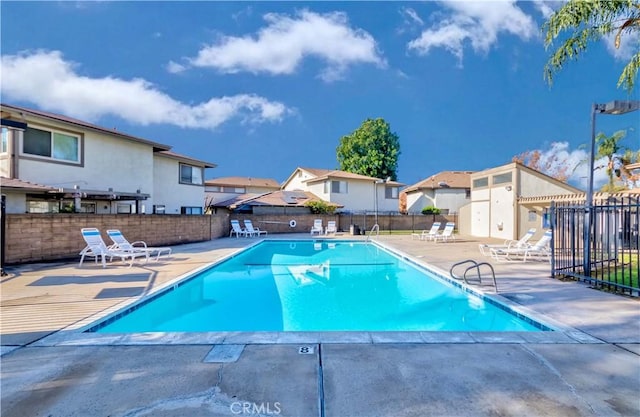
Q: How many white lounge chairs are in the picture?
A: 10